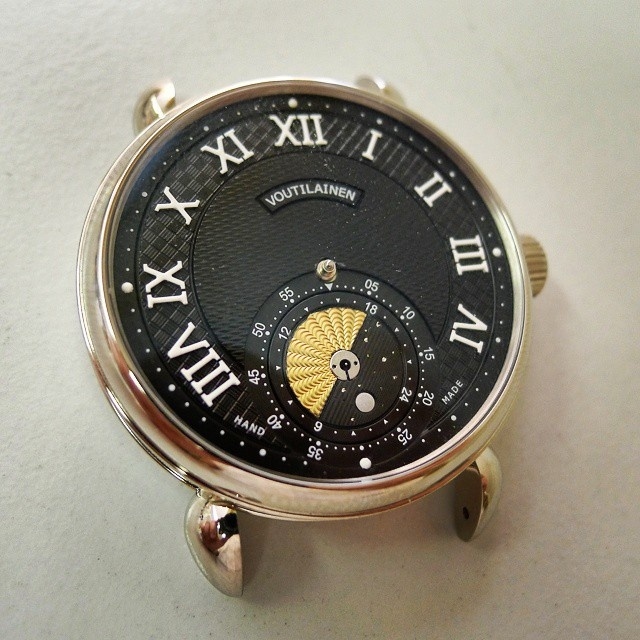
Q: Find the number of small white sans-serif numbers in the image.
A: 14